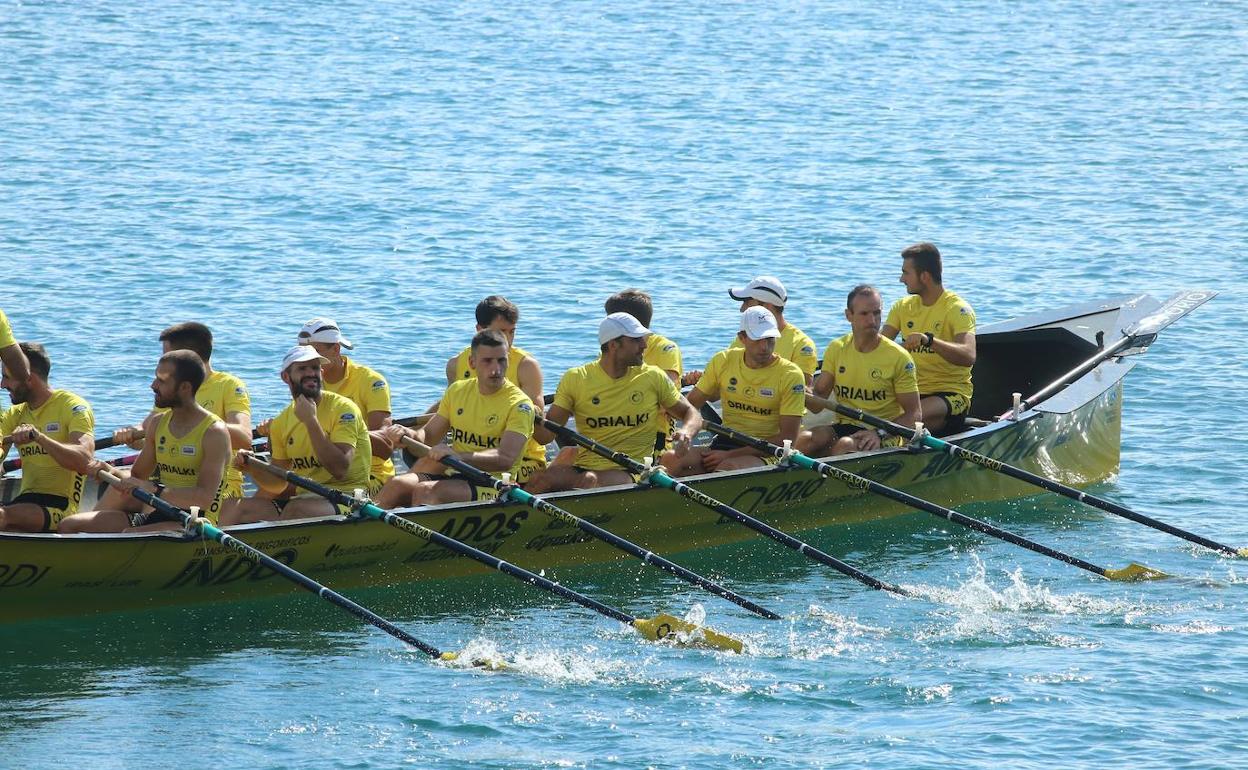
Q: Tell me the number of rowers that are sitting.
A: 13